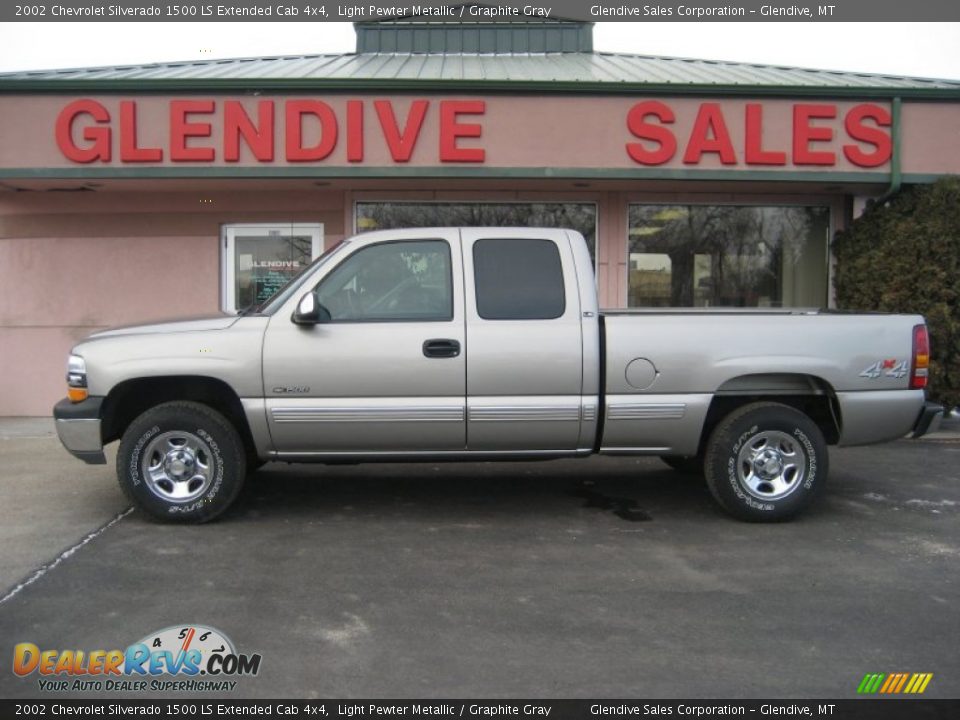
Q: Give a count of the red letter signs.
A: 13